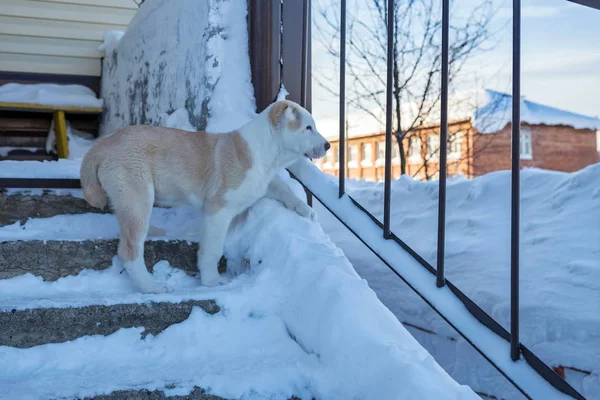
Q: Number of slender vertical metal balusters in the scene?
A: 4